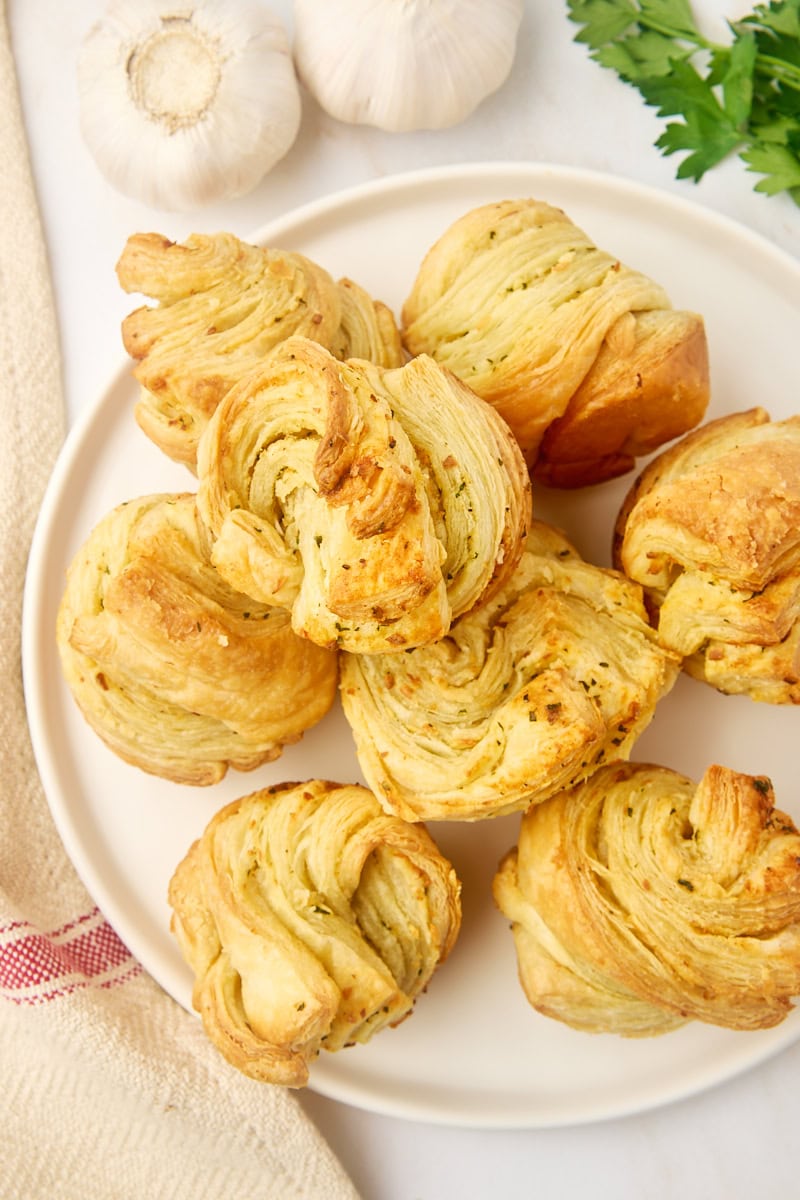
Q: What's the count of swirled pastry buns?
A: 8